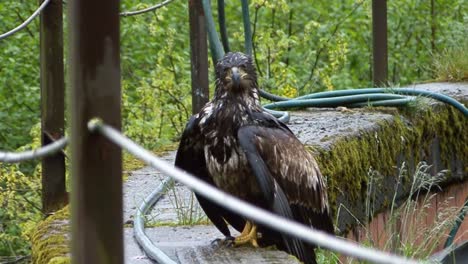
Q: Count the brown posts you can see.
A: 4